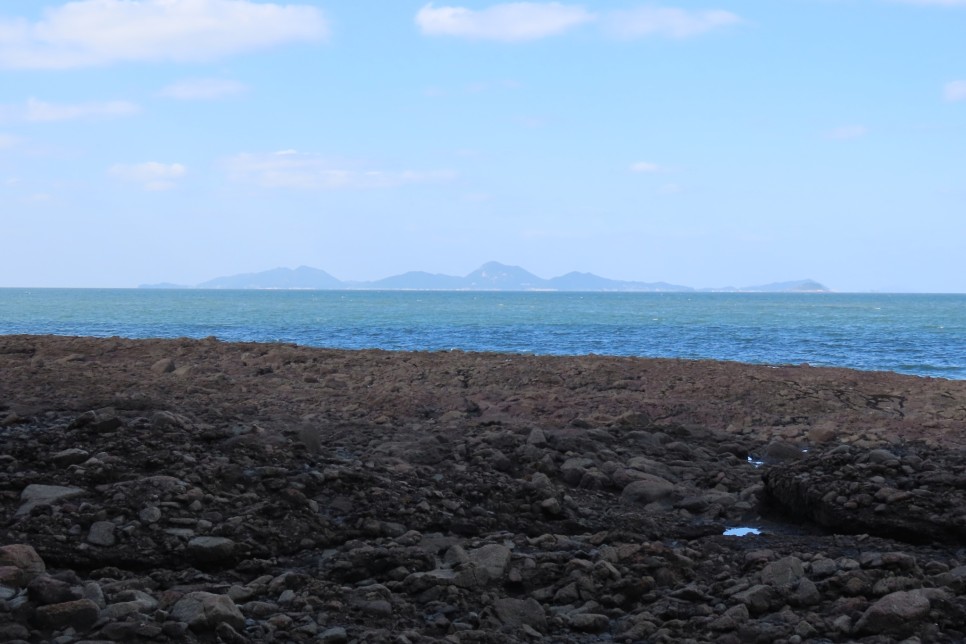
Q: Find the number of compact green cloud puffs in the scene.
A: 0